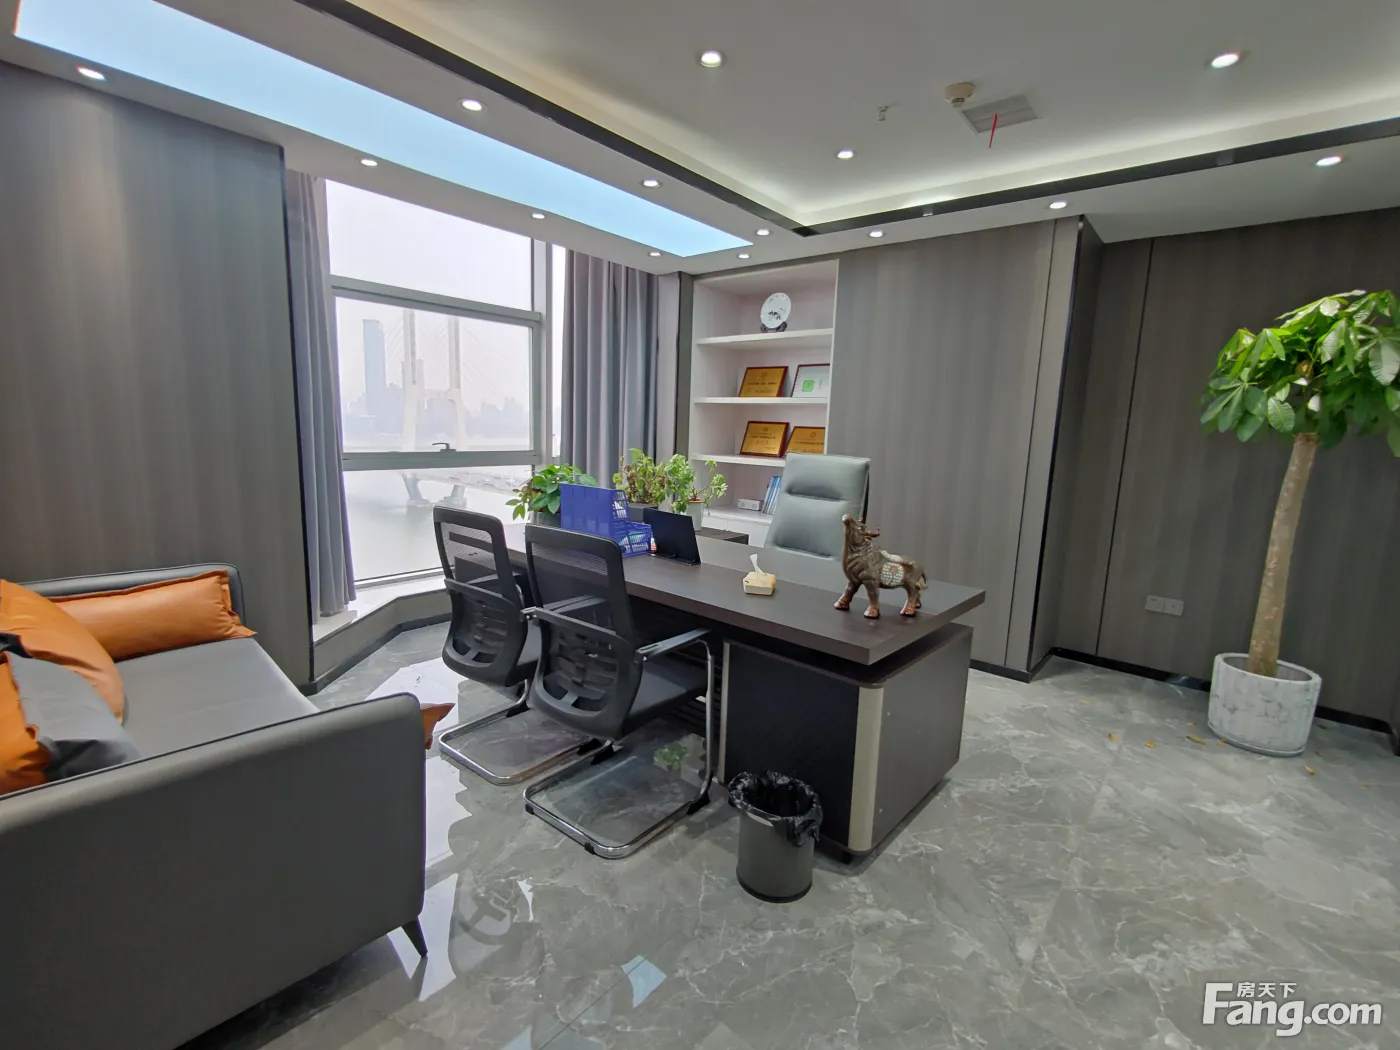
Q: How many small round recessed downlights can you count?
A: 14